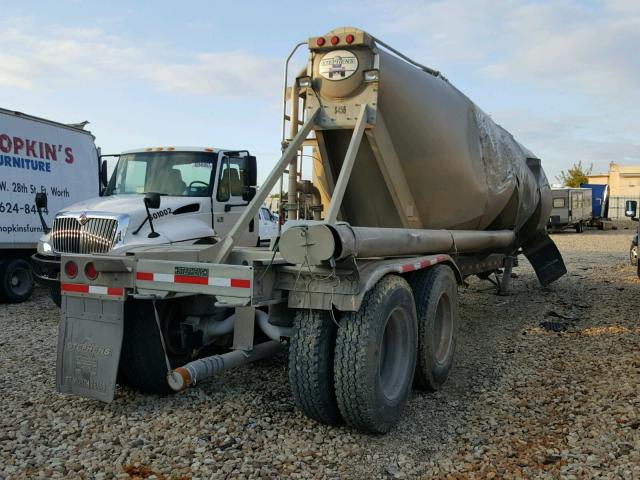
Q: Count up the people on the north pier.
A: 0